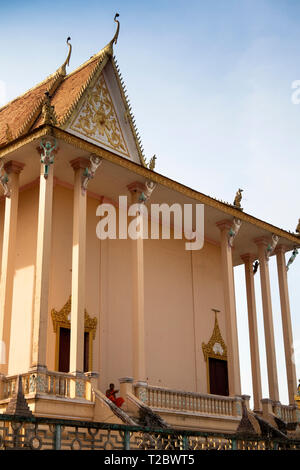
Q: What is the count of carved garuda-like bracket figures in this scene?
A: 8